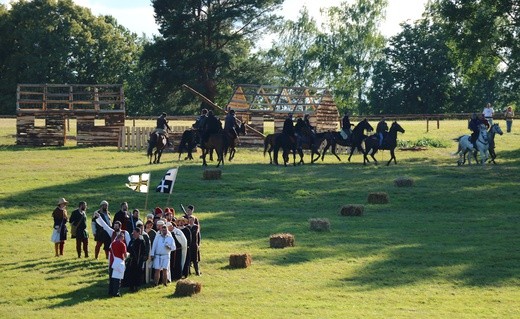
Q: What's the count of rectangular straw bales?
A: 8